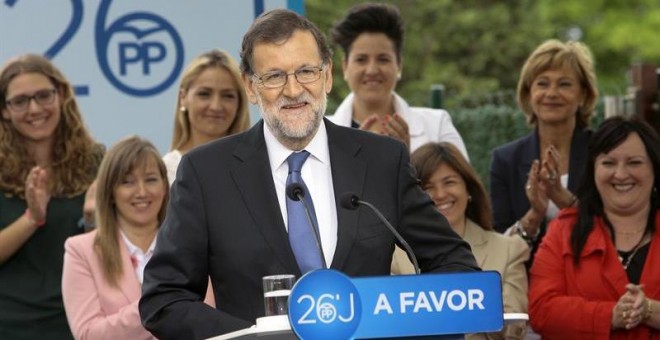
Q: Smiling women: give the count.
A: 7